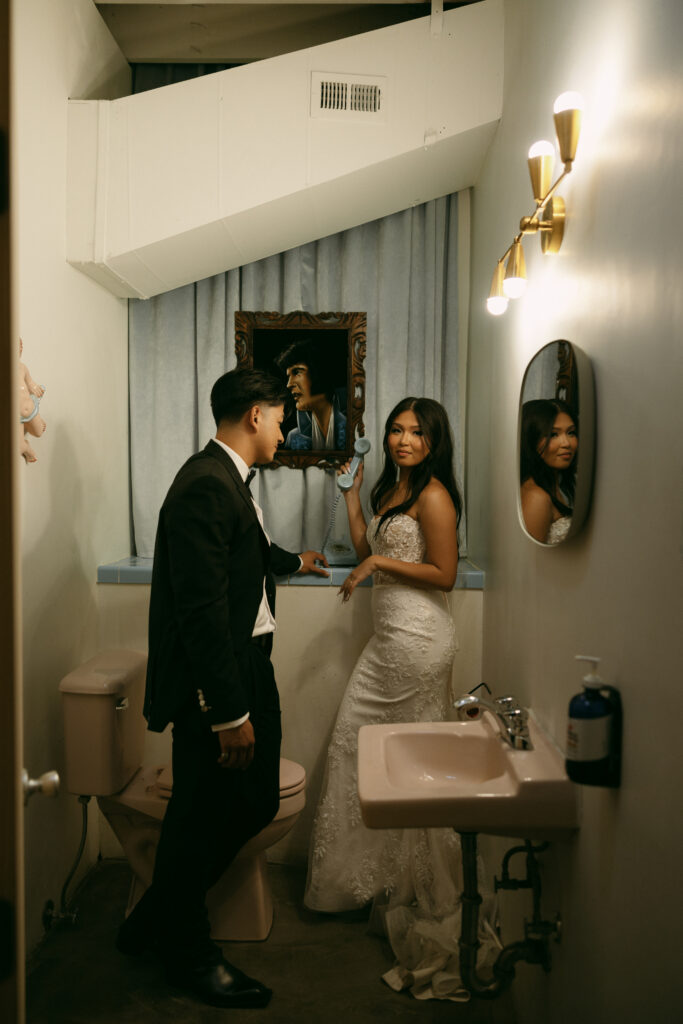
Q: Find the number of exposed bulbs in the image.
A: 4